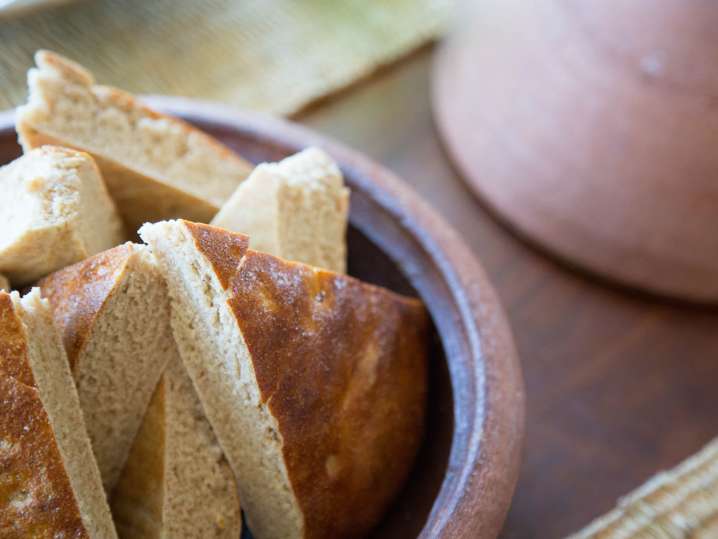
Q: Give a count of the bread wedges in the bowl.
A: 7